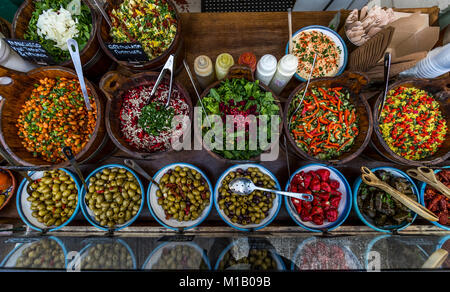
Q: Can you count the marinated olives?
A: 4